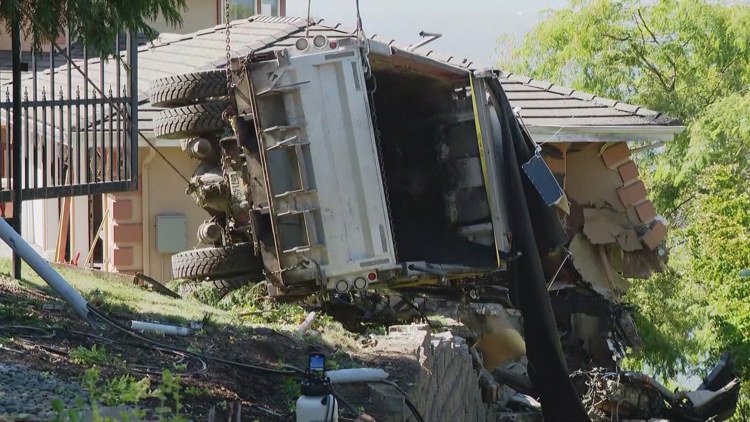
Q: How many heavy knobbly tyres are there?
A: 4